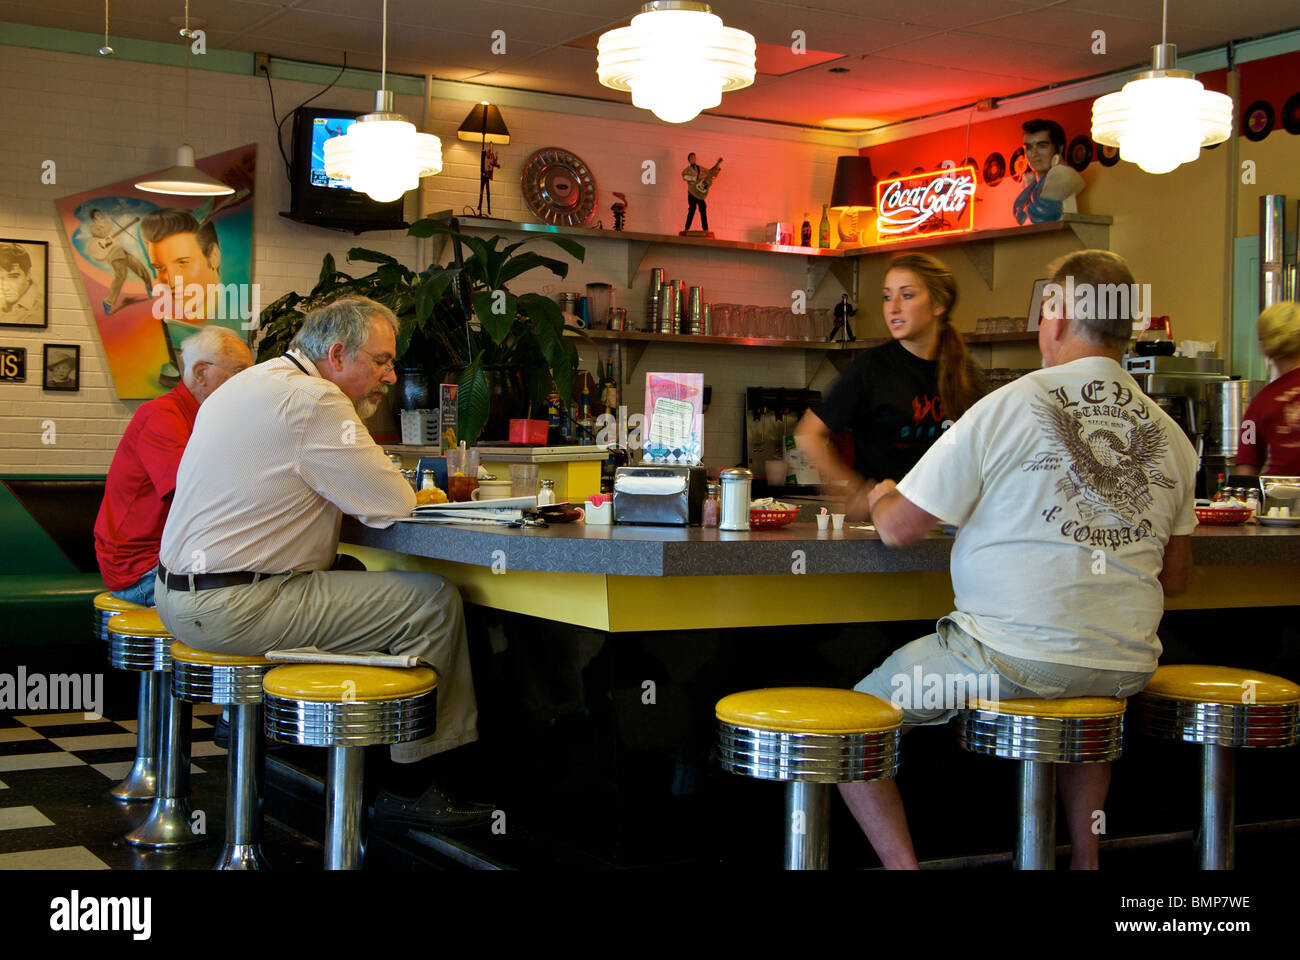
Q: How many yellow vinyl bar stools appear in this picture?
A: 7